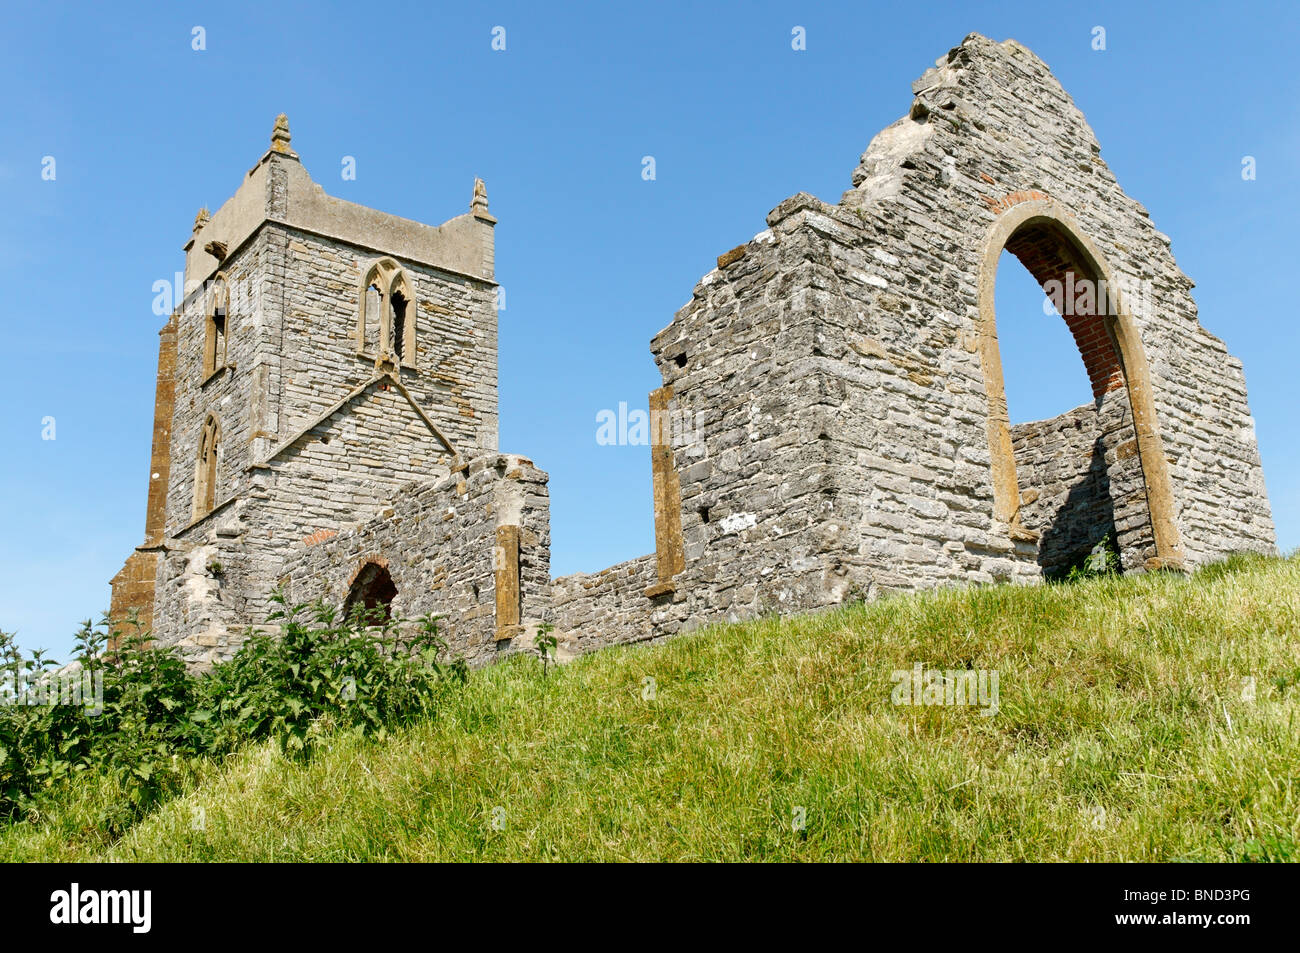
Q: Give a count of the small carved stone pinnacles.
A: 3